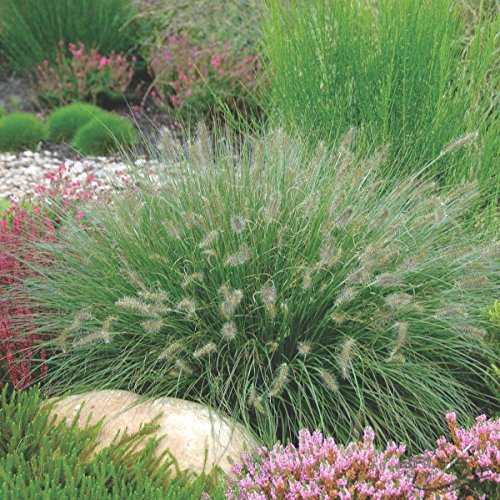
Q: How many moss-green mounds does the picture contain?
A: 3